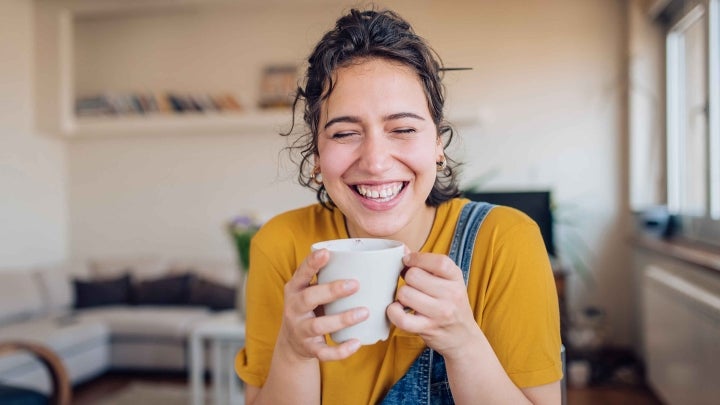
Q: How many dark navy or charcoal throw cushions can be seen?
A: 3